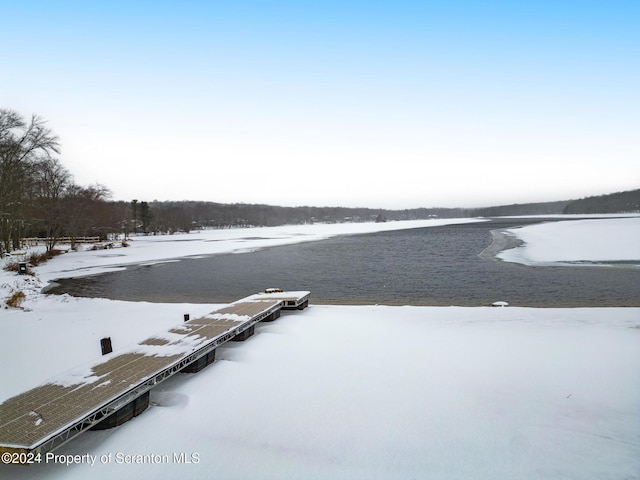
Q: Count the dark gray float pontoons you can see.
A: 5